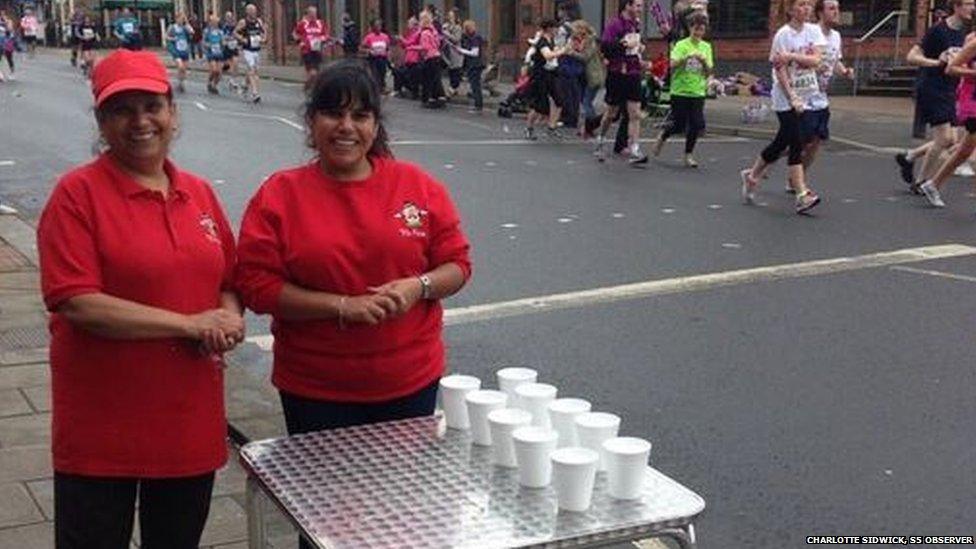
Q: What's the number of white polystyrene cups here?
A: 10